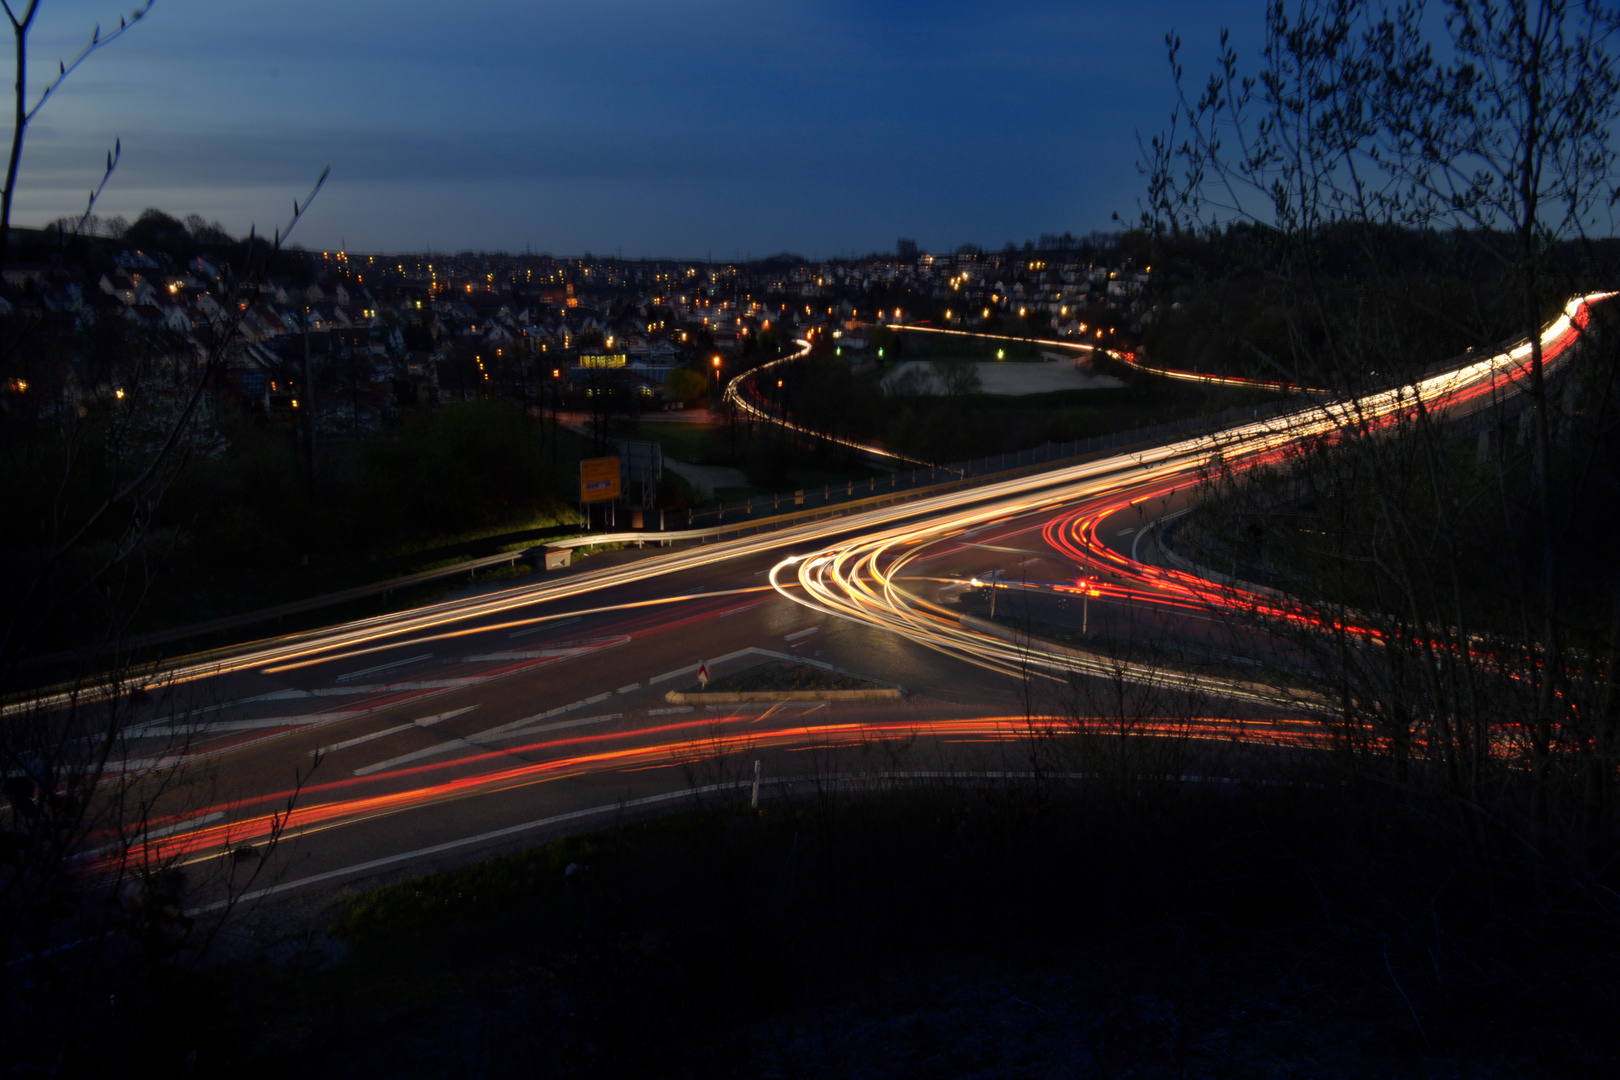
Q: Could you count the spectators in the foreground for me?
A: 0